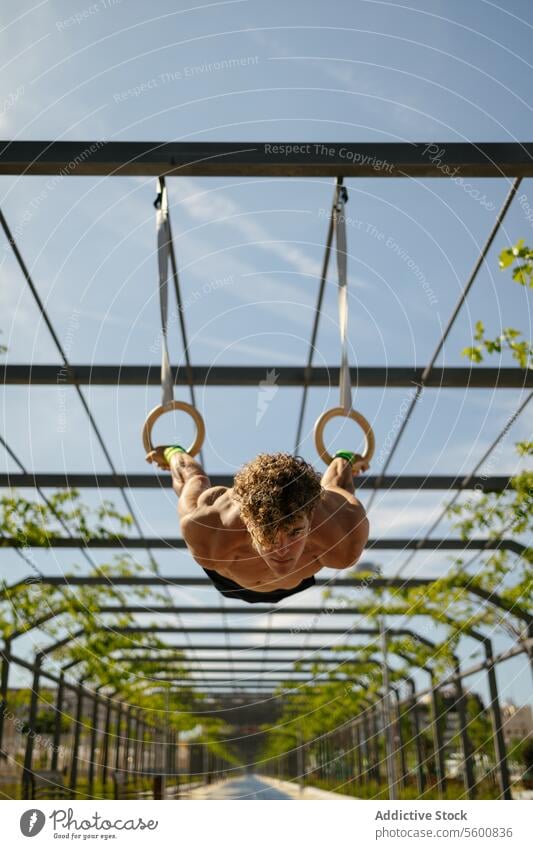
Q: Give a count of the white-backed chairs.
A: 0